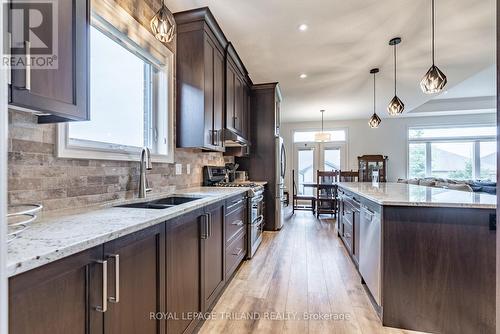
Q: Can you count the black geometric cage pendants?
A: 4